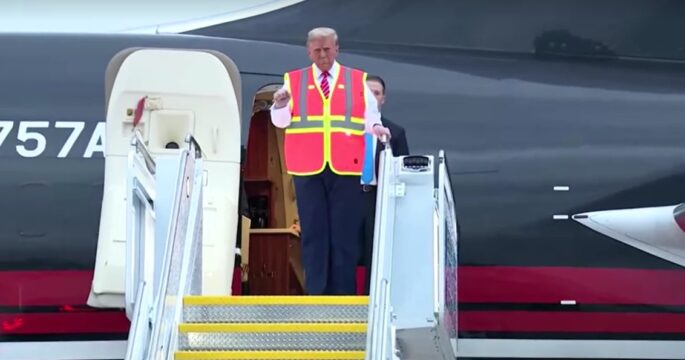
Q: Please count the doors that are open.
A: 1